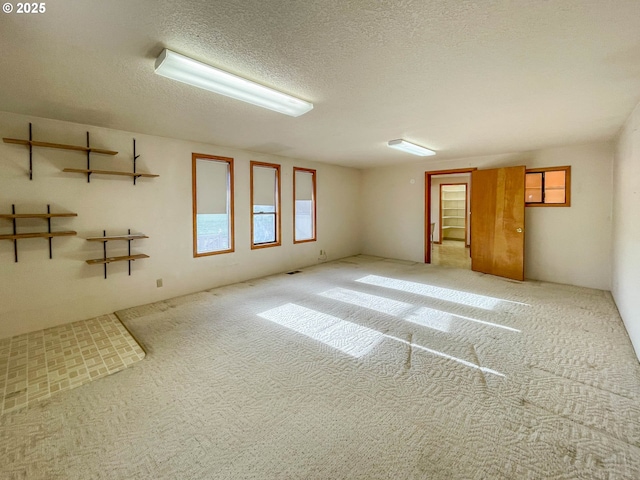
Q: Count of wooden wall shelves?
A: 6